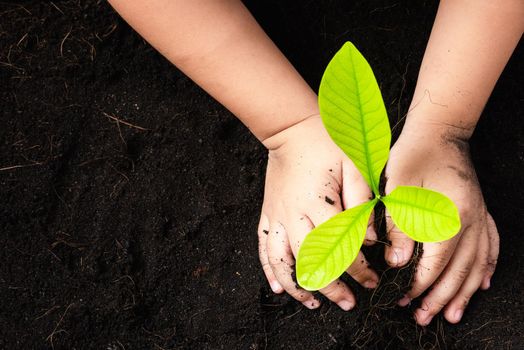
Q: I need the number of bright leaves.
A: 3